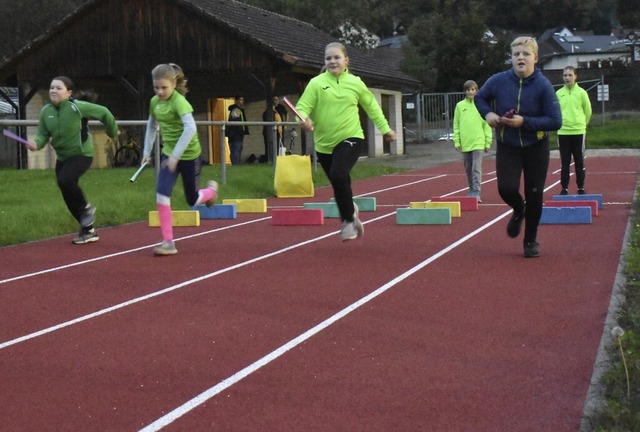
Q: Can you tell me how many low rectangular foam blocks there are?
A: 12